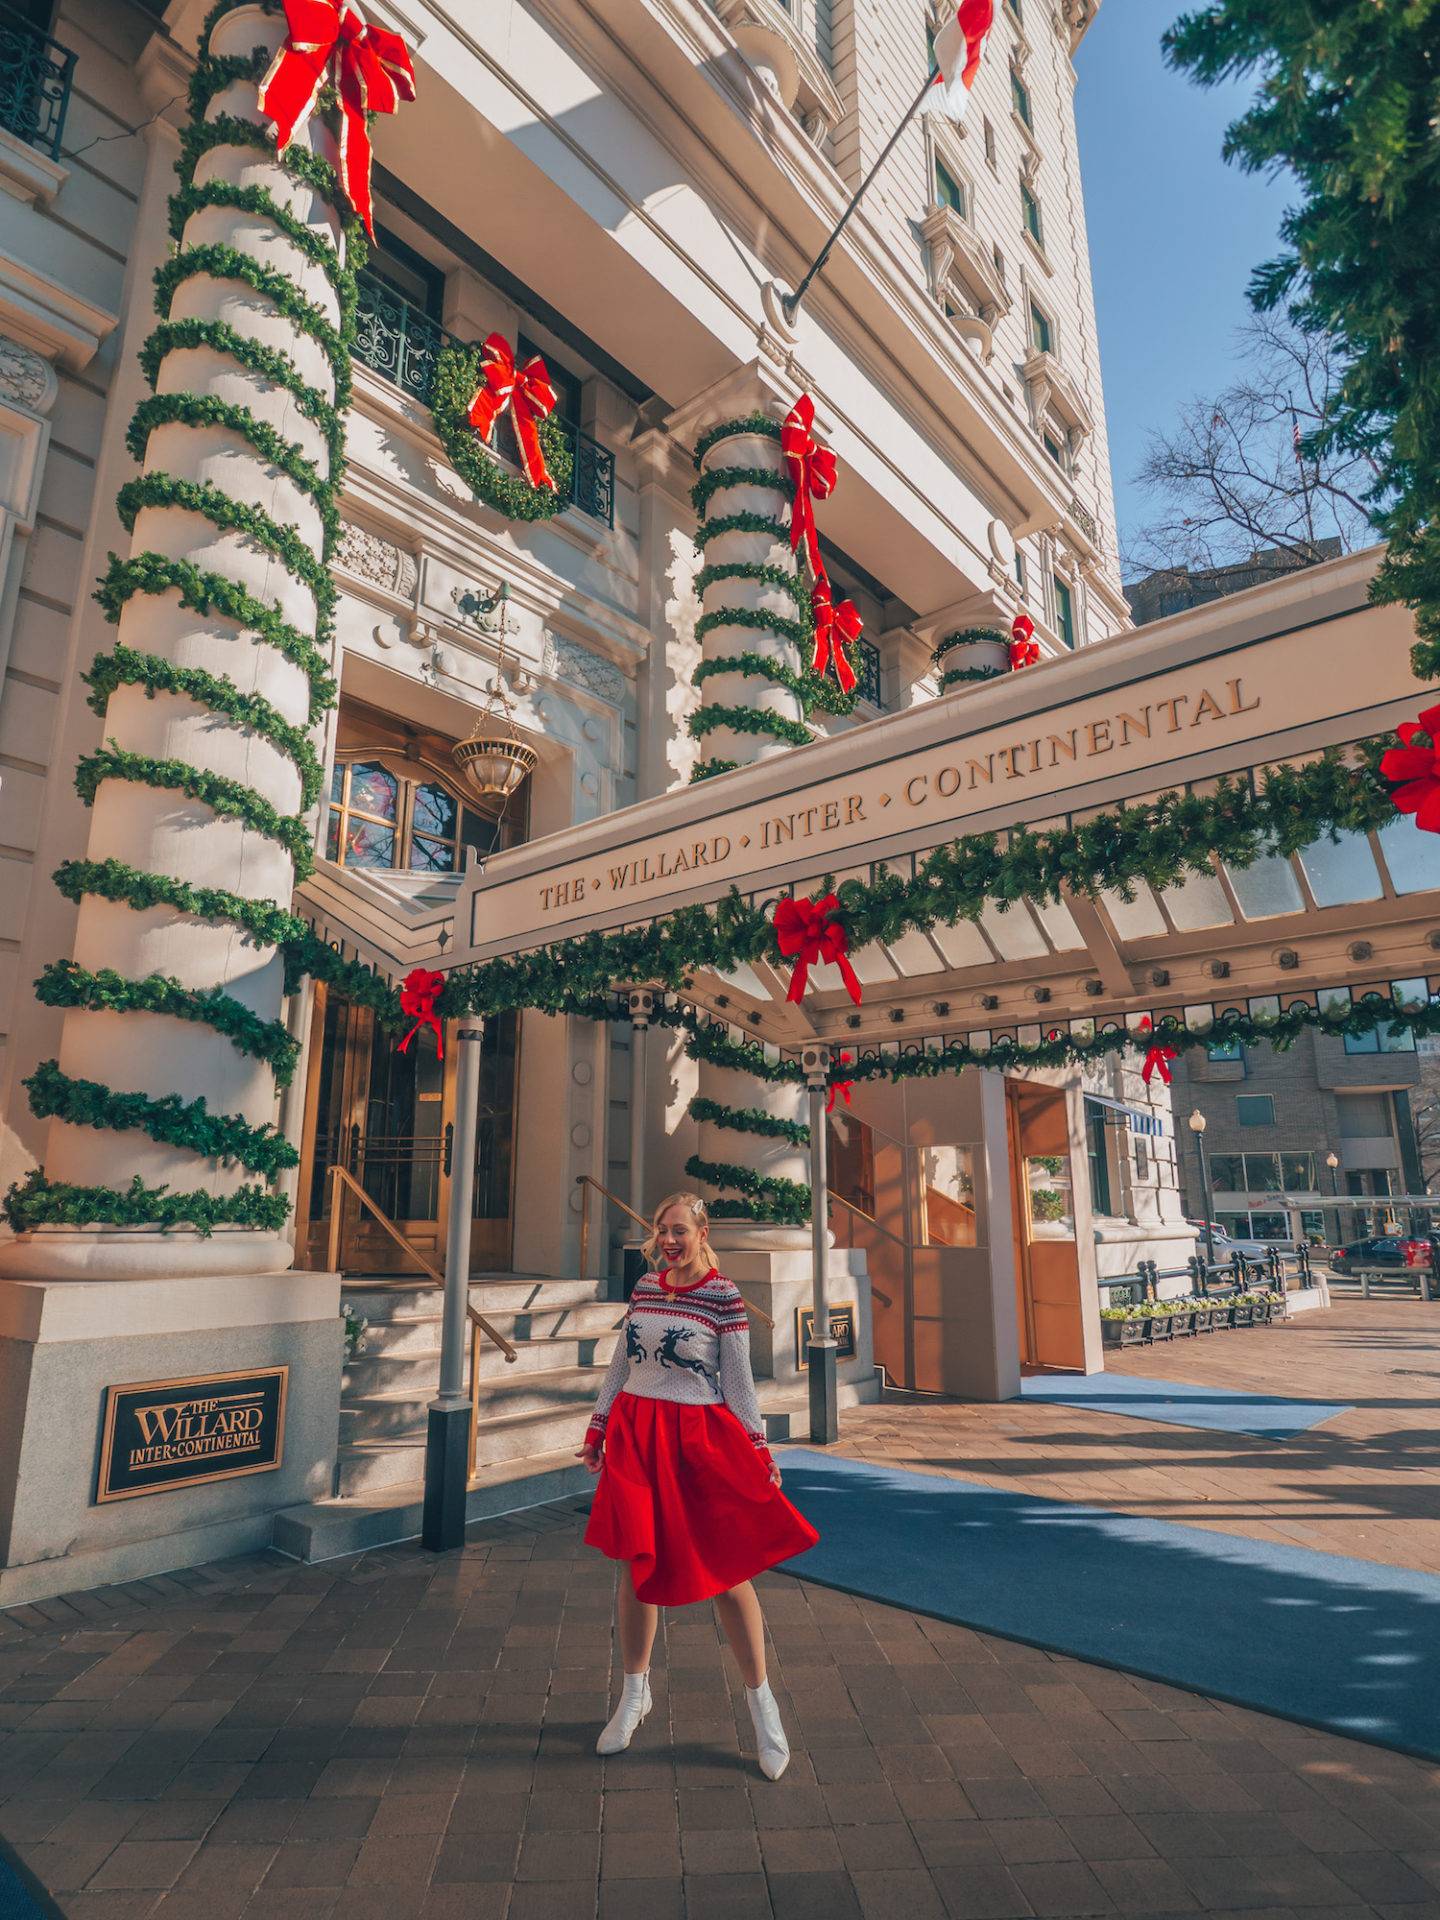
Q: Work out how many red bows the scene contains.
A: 10